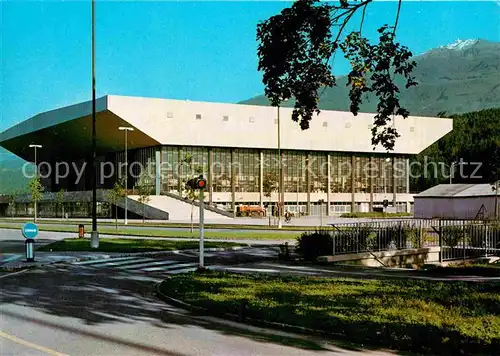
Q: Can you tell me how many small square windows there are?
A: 9